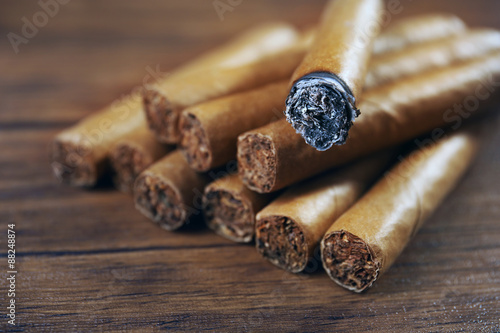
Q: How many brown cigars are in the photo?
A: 10